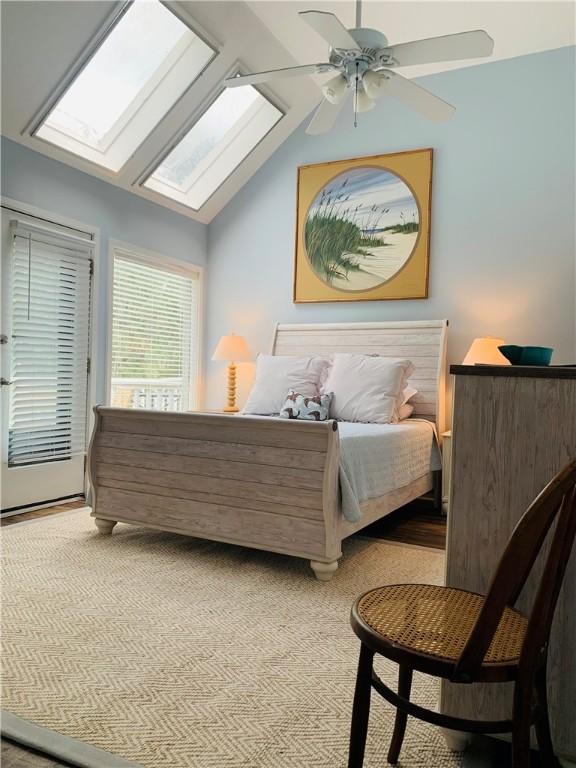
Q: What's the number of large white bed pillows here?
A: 2